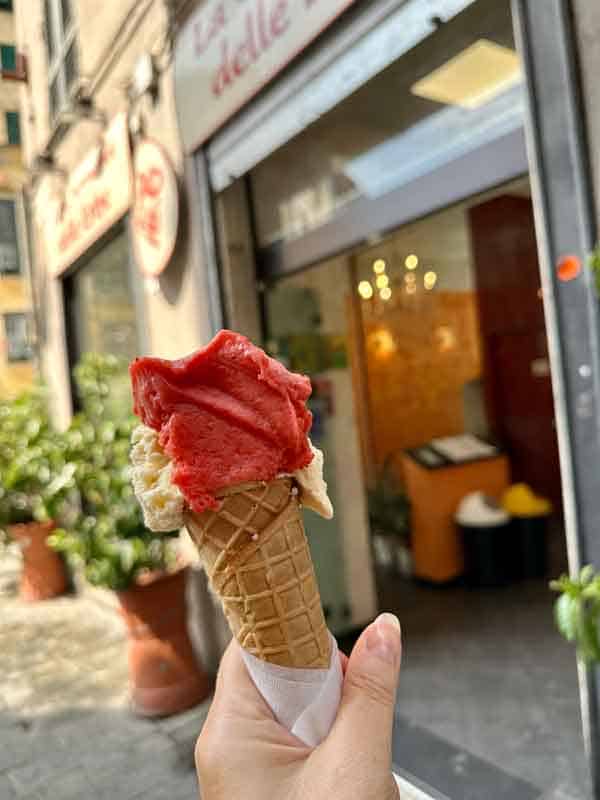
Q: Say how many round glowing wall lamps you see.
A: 2